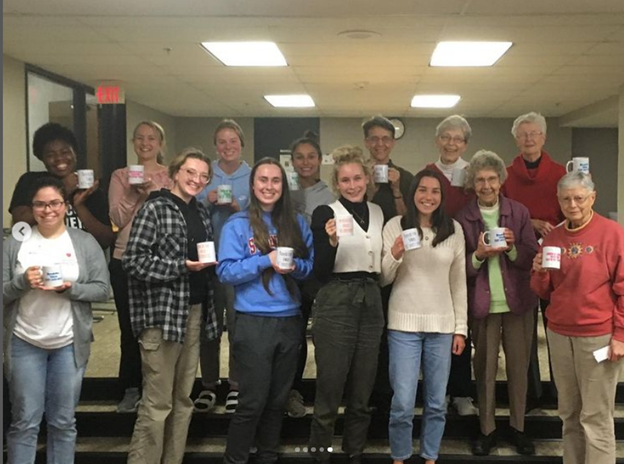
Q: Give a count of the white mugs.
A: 14